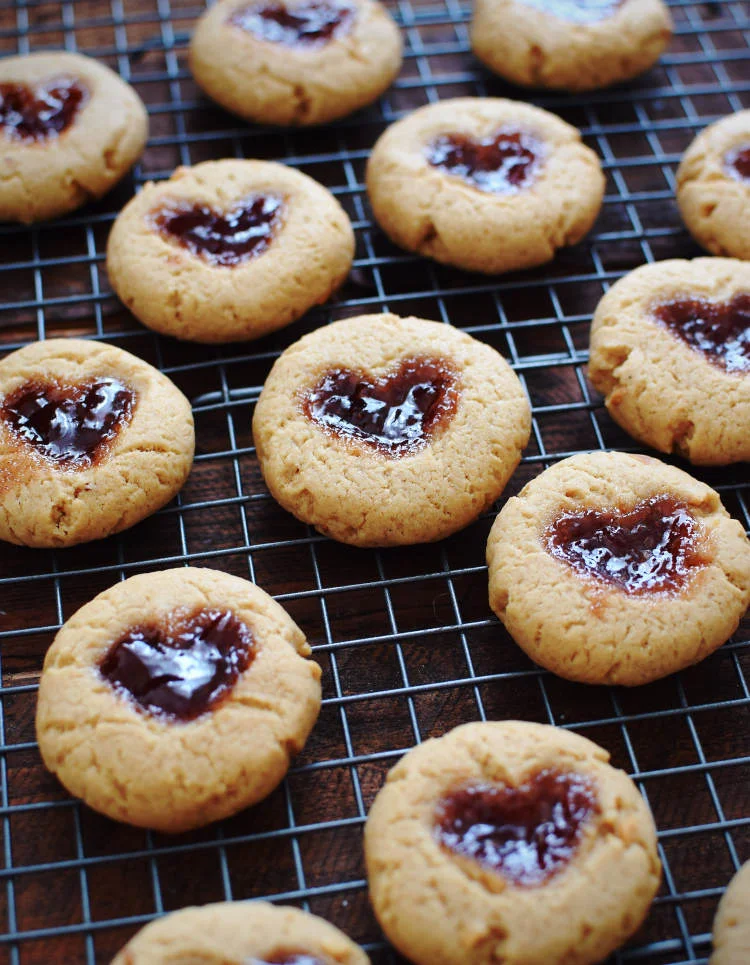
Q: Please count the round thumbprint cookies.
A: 14